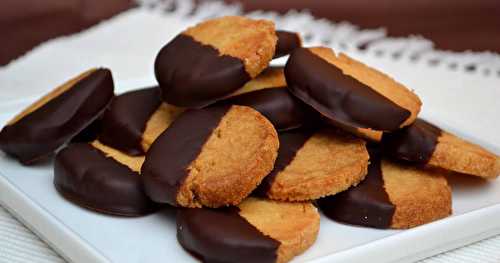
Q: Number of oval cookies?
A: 12